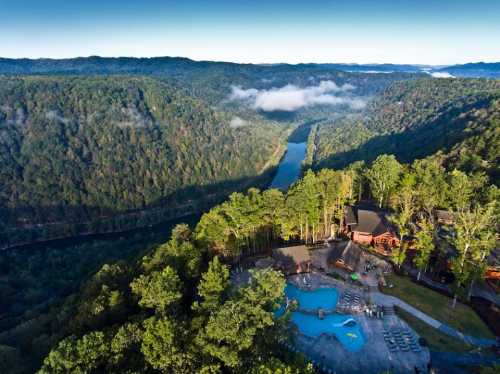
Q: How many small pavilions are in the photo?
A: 2